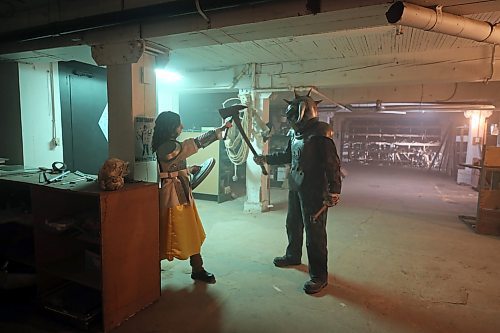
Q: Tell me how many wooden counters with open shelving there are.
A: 1